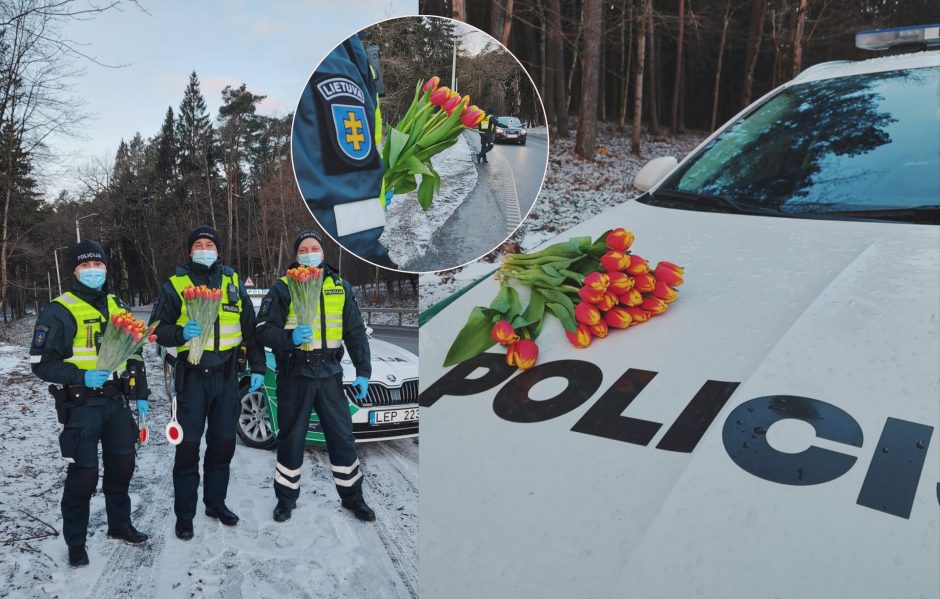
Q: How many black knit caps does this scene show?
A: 3